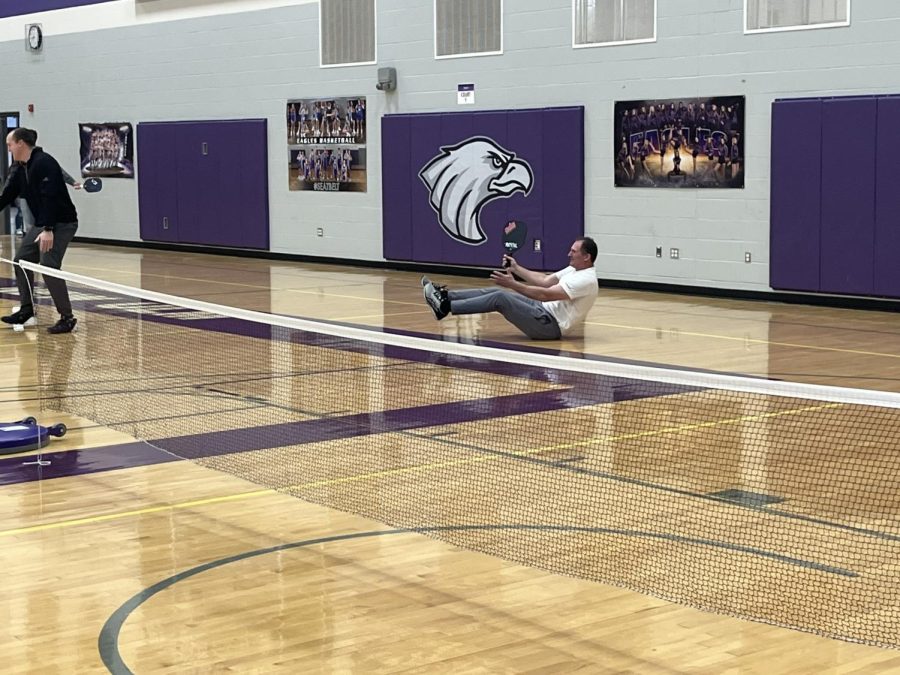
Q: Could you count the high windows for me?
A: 4